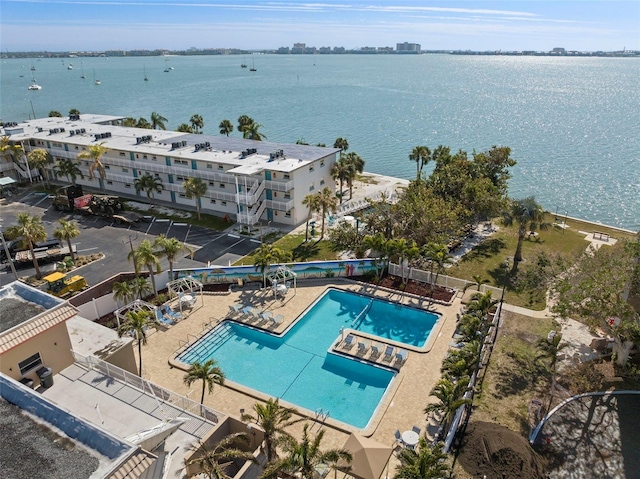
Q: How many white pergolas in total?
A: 3